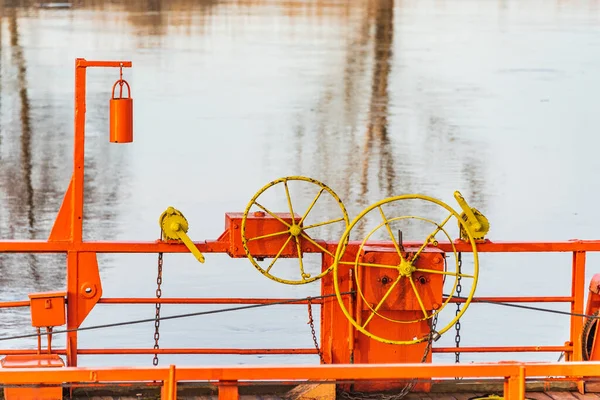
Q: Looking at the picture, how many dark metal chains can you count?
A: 4